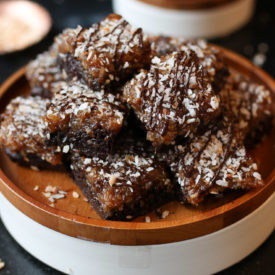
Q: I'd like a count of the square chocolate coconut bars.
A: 9